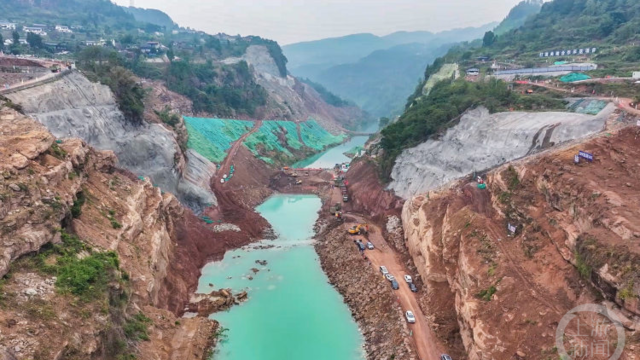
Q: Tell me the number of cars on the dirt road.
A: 9